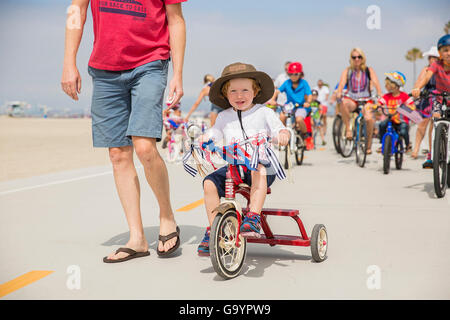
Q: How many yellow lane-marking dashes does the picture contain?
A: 2